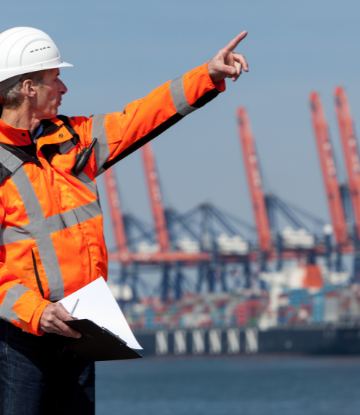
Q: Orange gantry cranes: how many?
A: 5